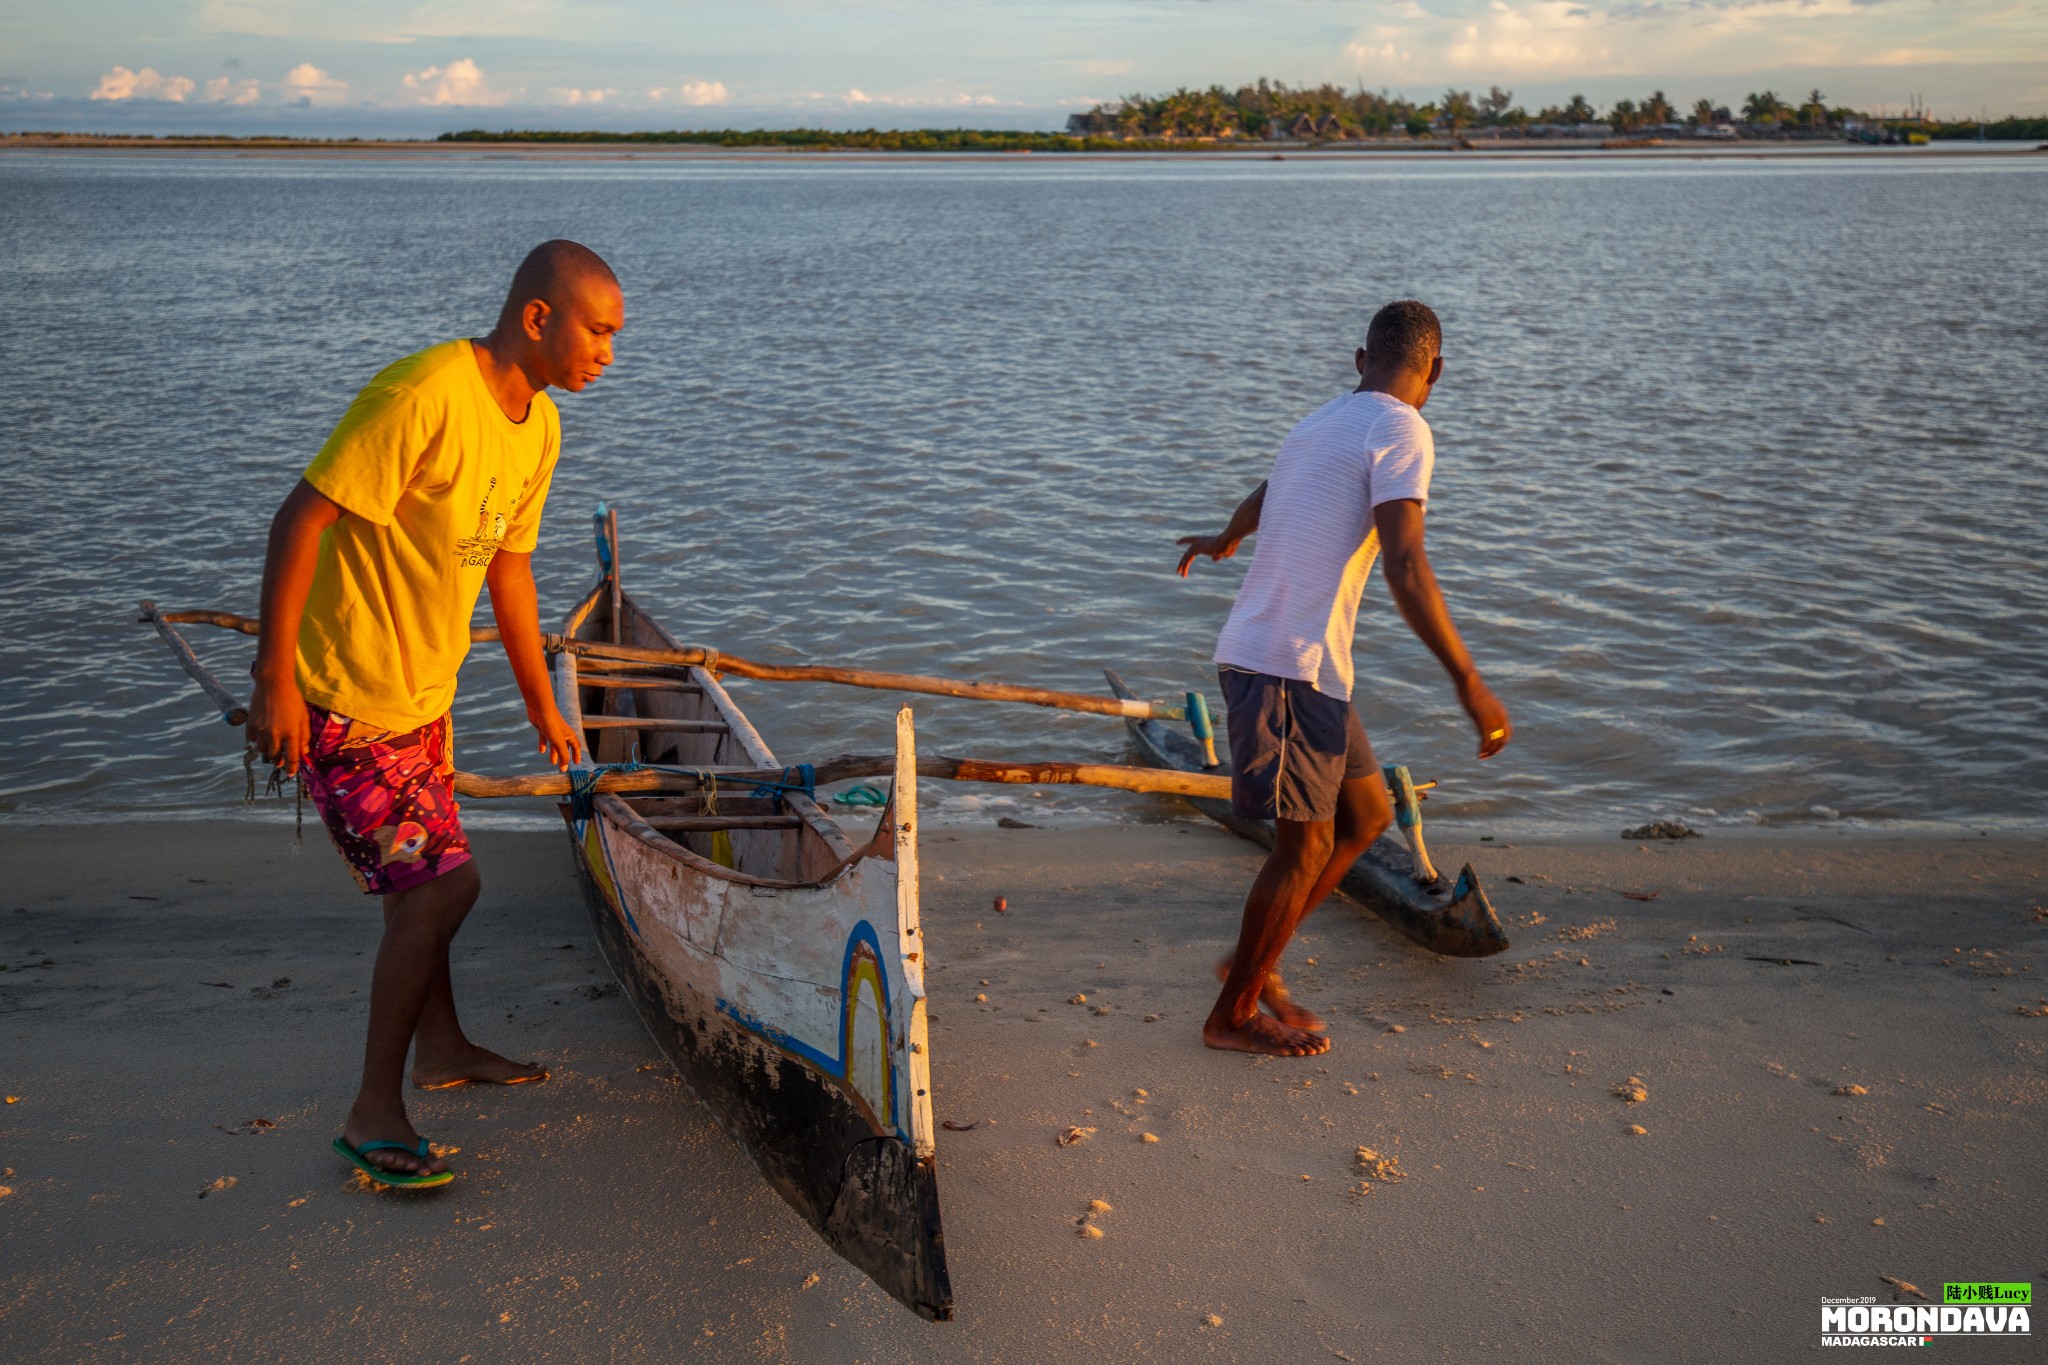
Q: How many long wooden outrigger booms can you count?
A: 2